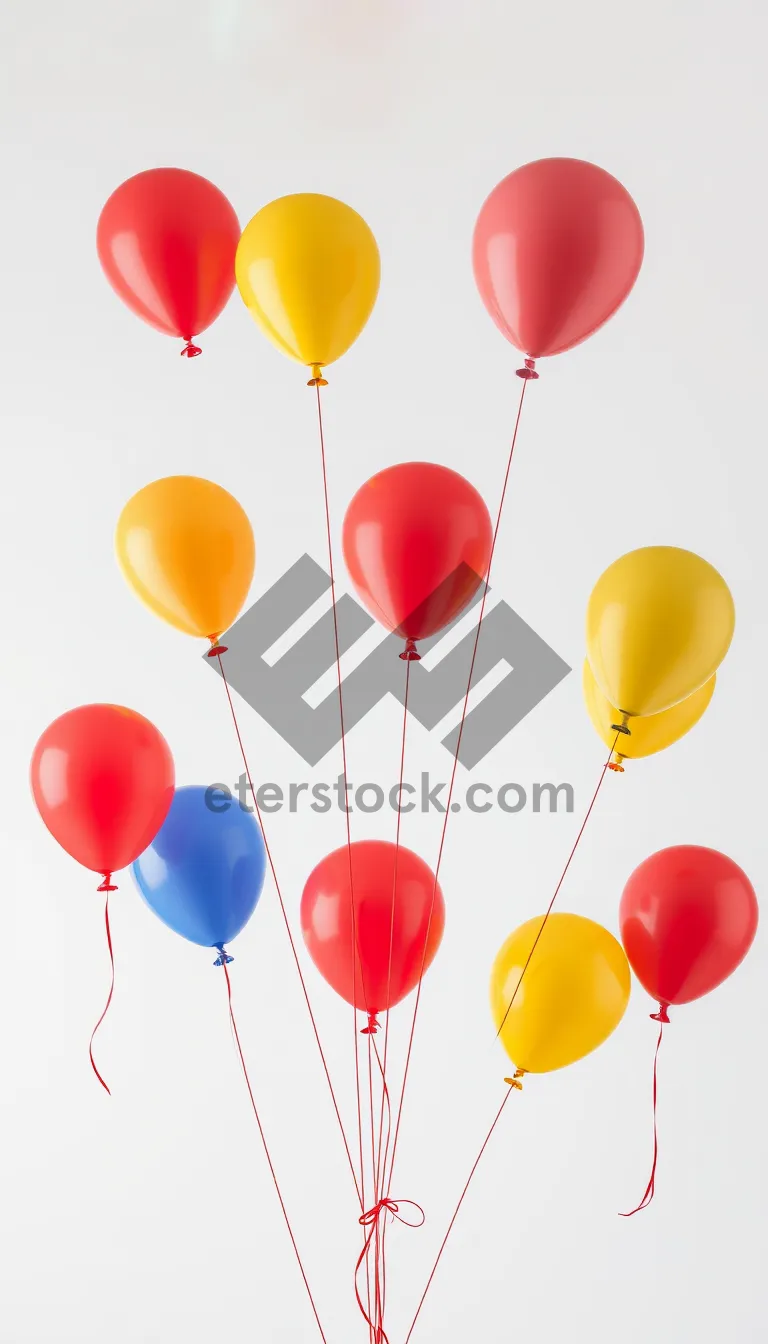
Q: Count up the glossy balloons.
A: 12